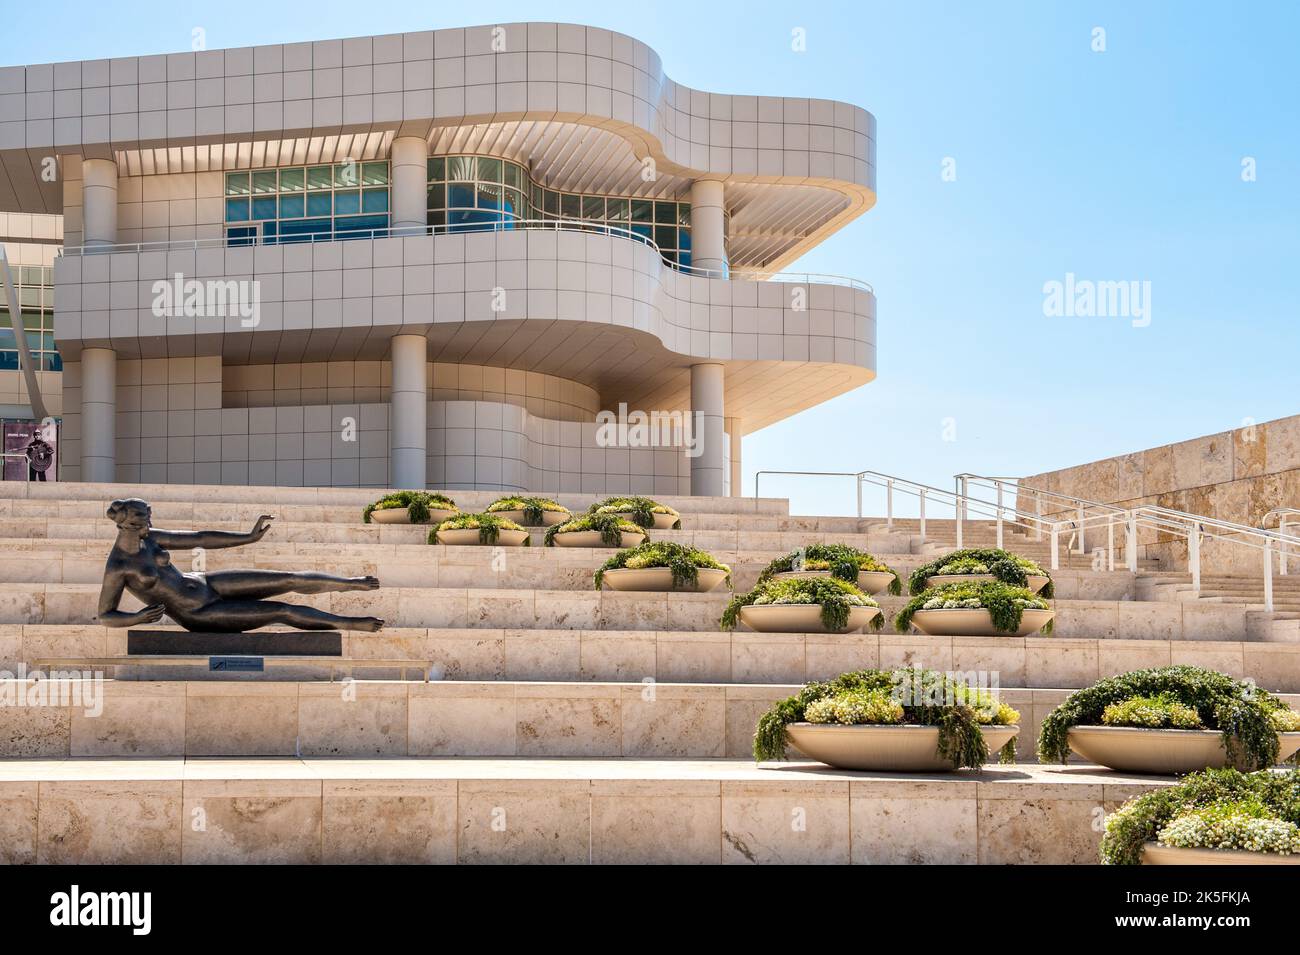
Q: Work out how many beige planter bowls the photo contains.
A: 13